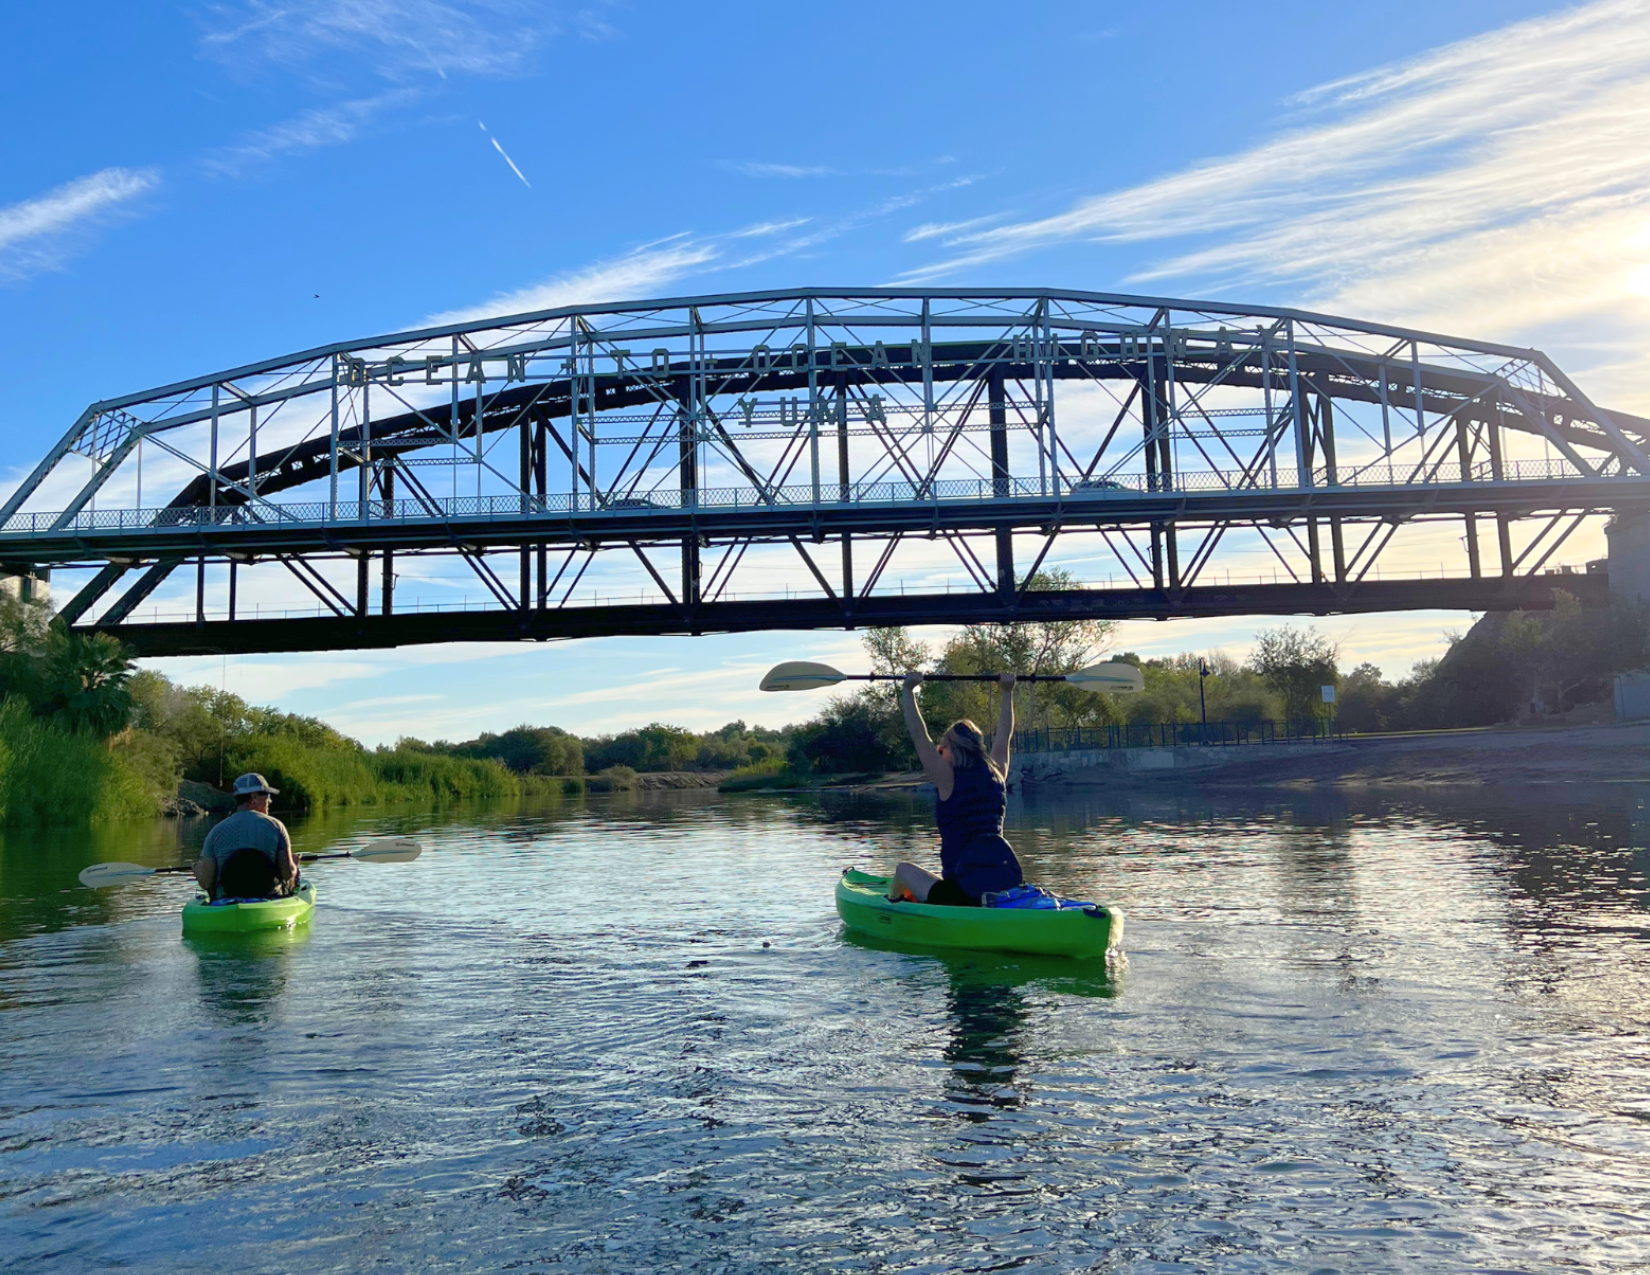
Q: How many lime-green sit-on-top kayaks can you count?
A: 2